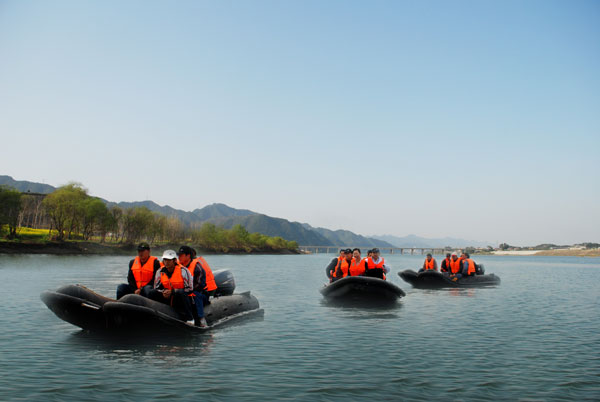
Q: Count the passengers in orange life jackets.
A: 14